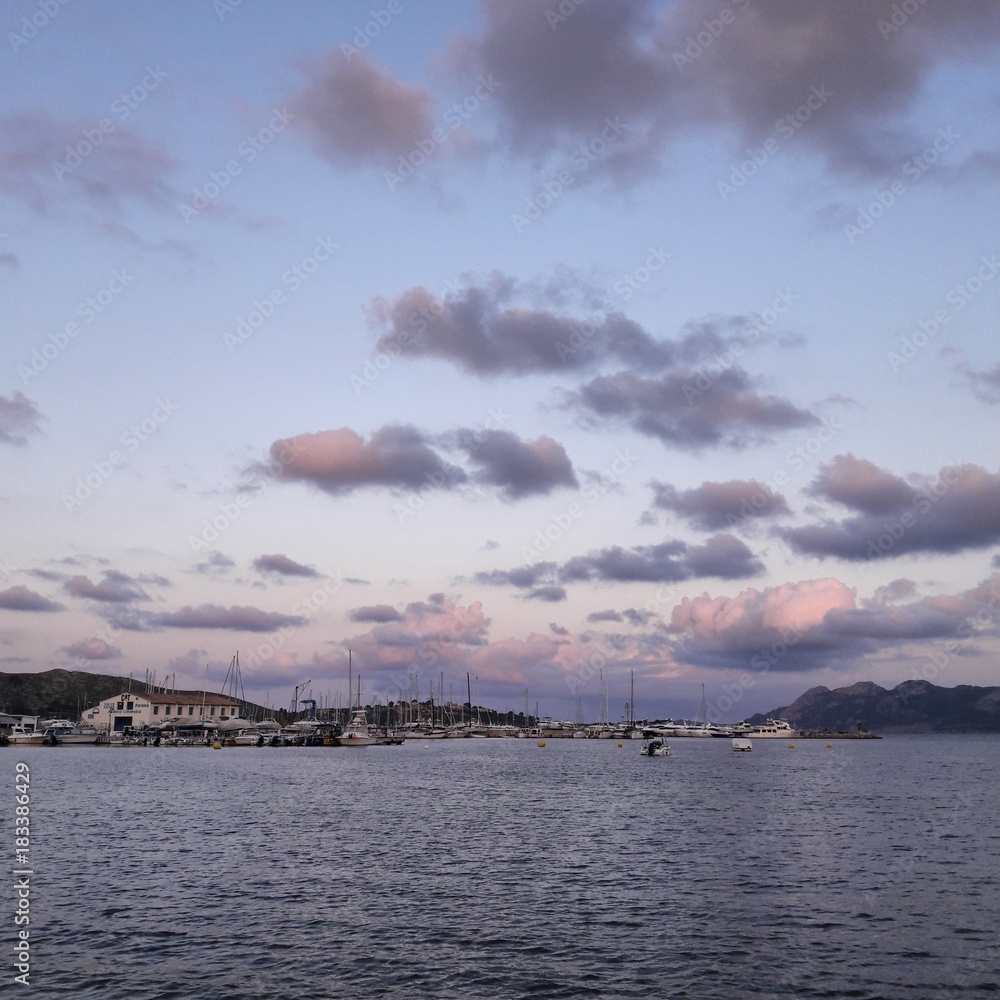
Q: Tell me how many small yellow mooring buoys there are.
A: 5